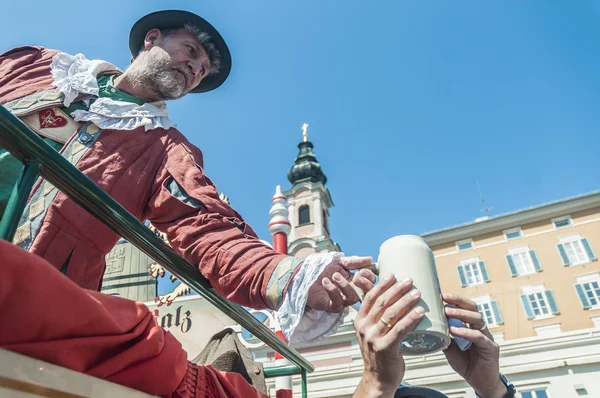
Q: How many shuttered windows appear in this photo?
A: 6